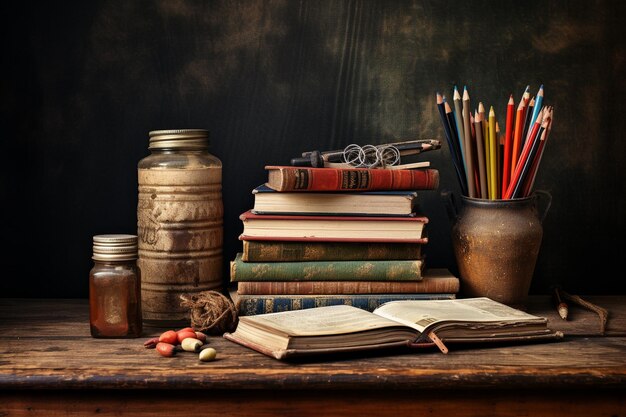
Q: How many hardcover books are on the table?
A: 8